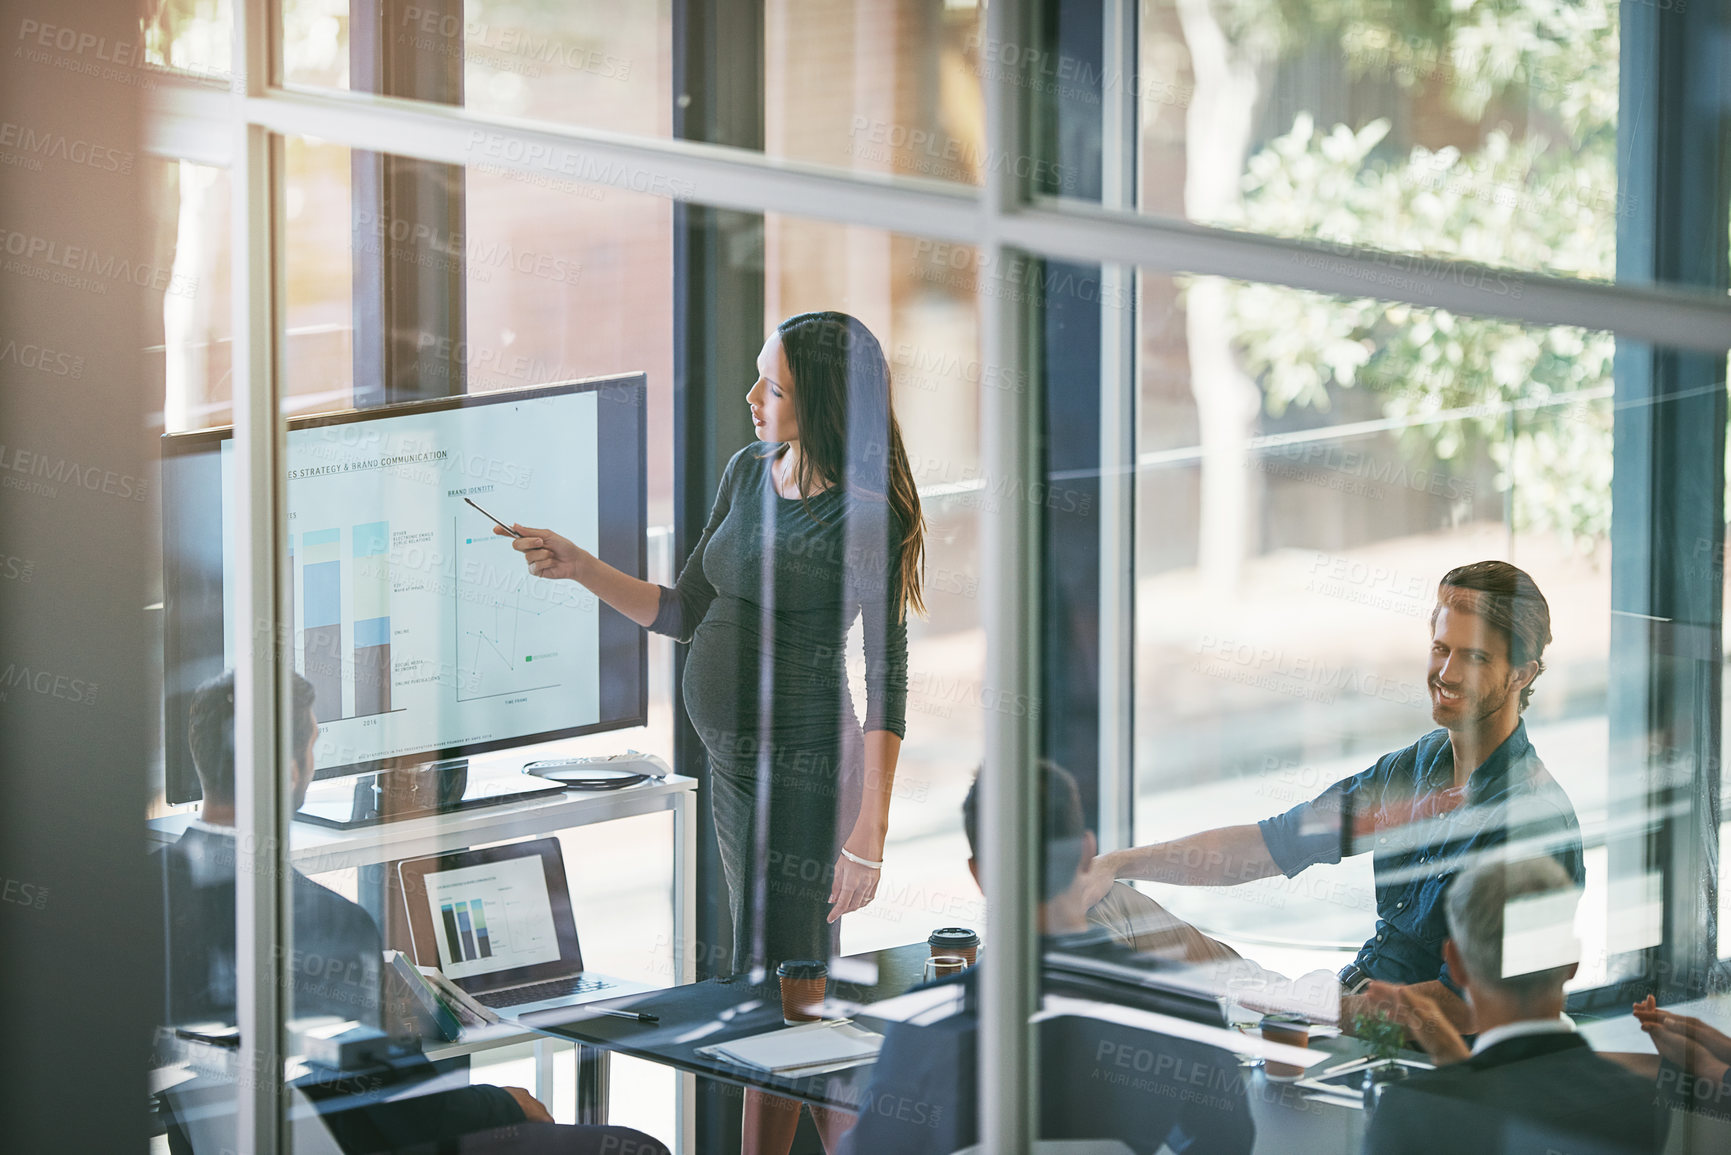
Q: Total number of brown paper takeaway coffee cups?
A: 3